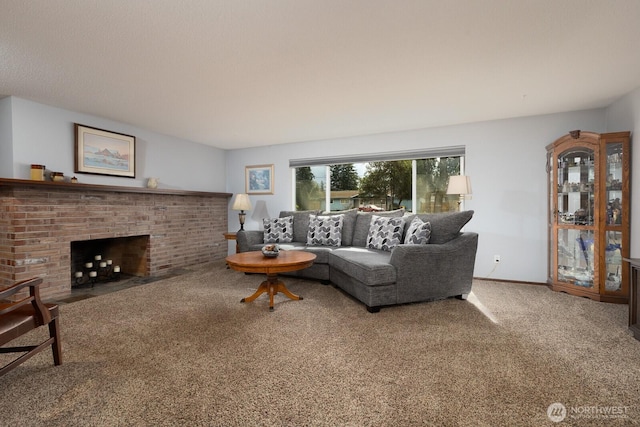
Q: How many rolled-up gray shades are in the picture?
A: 1